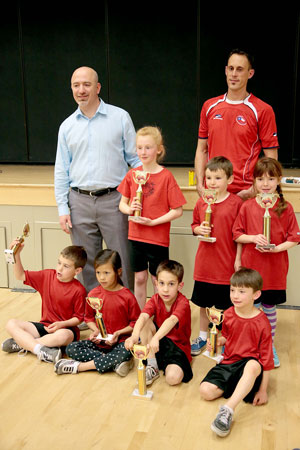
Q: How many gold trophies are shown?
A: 7